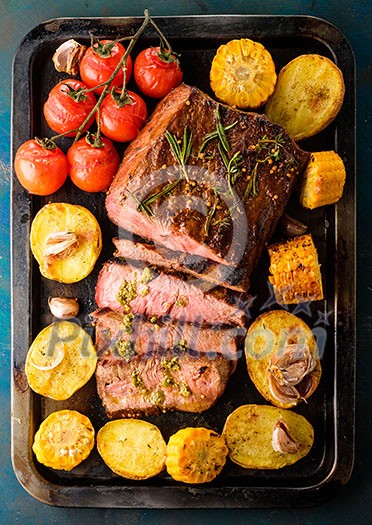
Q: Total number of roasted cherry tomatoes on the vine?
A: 6